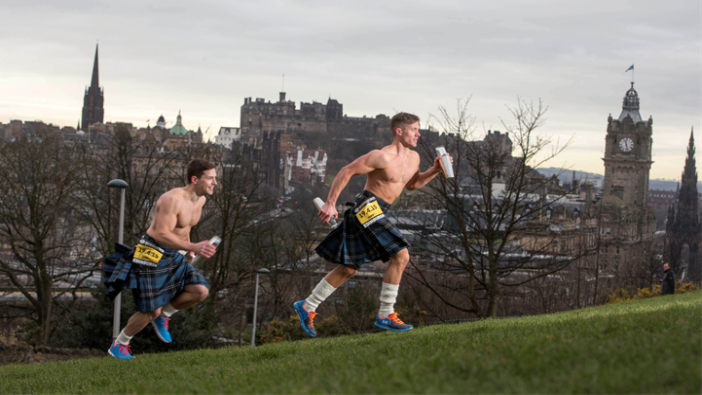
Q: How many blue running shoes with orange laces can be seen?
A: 2